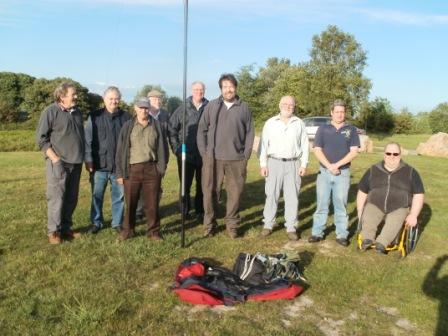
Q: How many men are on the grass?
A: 9